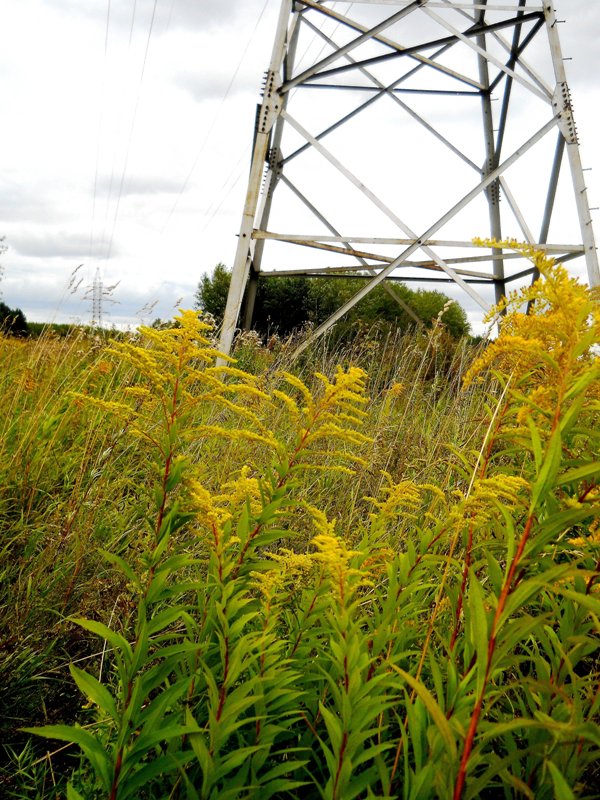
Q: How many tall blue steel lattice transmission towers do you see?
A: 0